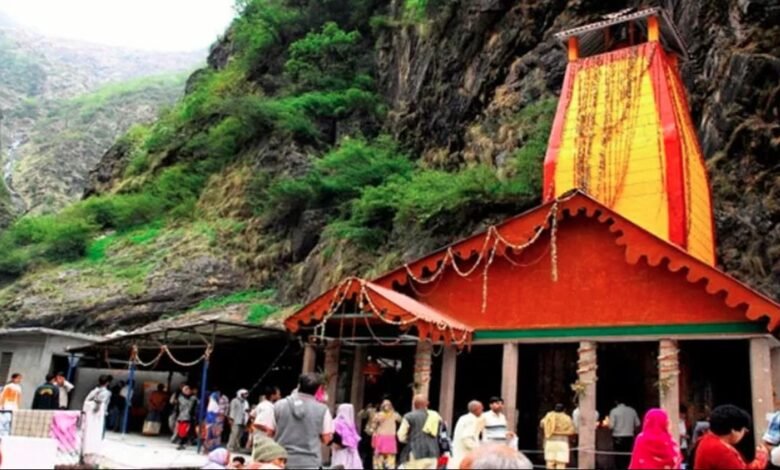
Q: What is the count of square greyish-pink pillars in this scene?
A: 9